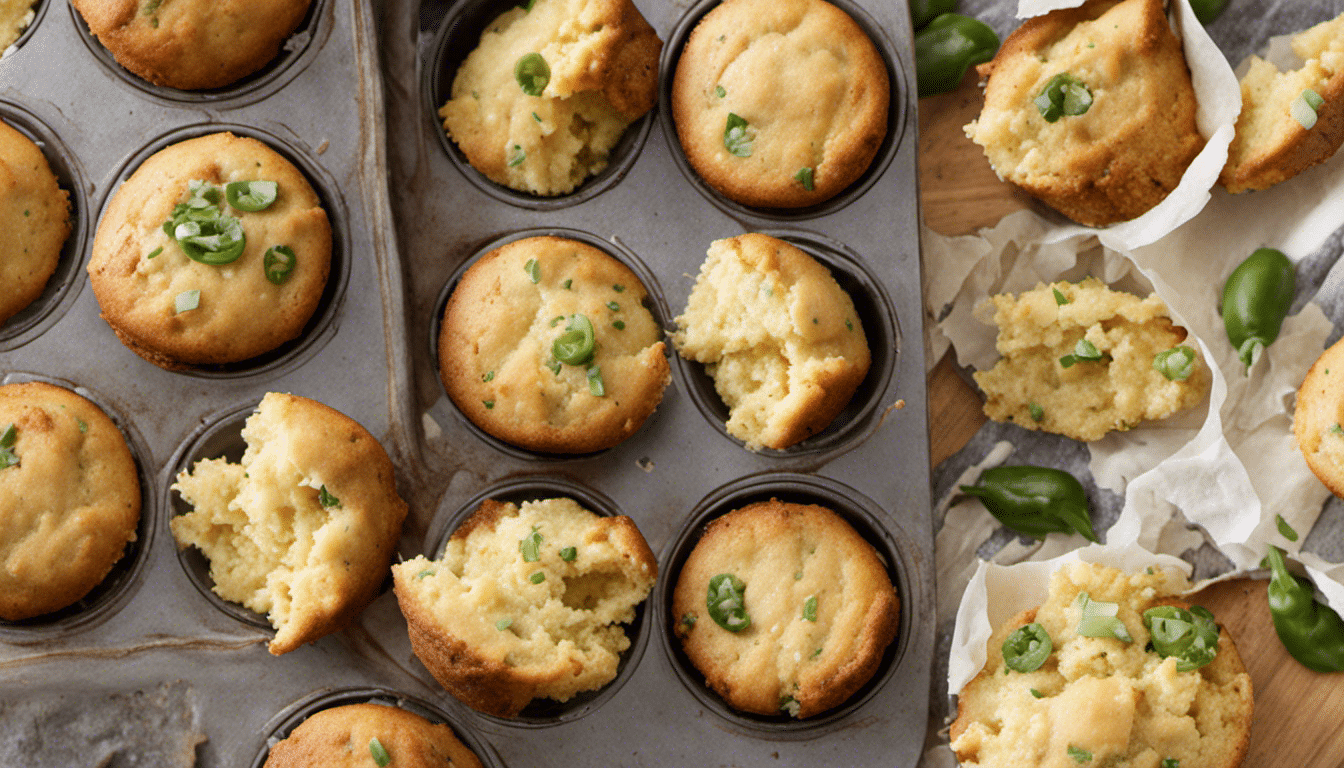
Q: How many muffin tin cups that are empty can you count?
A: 0